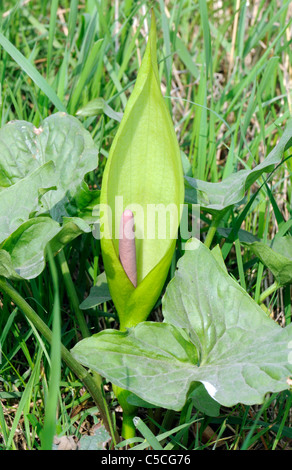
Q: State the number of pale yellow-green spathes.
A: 1